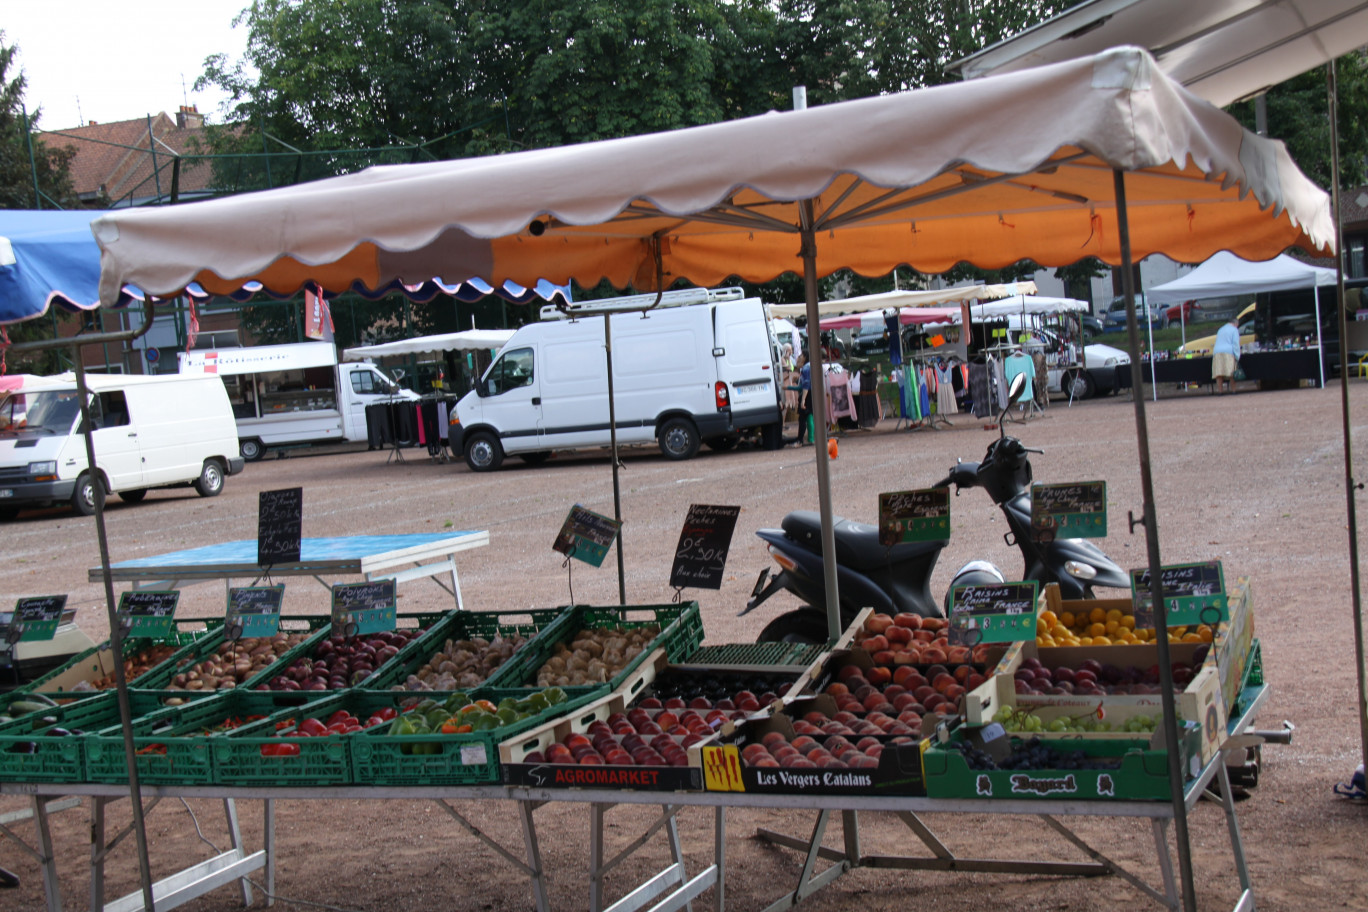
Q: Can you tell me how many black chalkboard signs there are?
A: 2